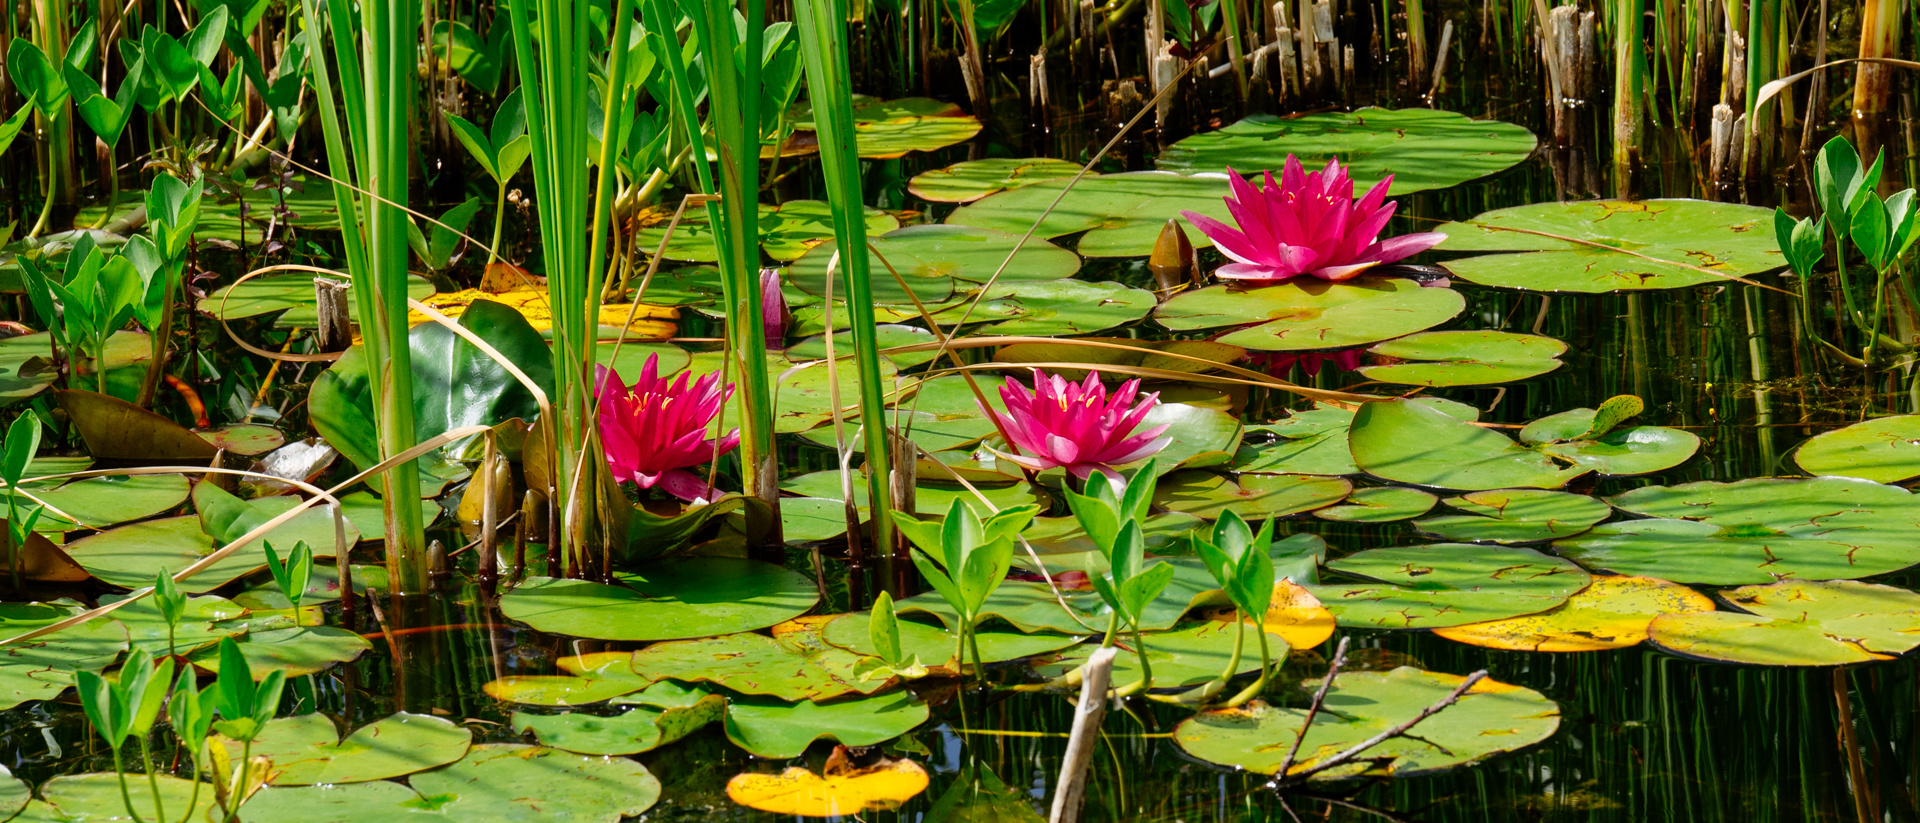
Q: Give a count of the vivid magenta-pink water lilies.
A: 3